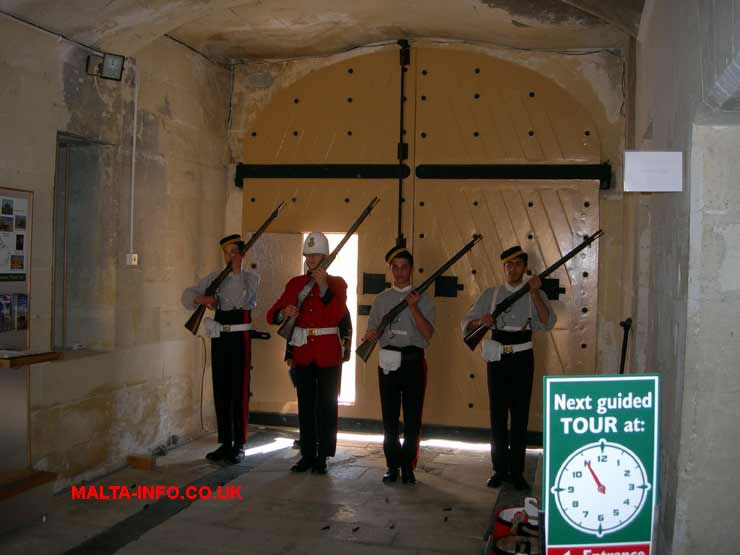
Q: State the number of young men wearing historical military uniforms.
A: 4